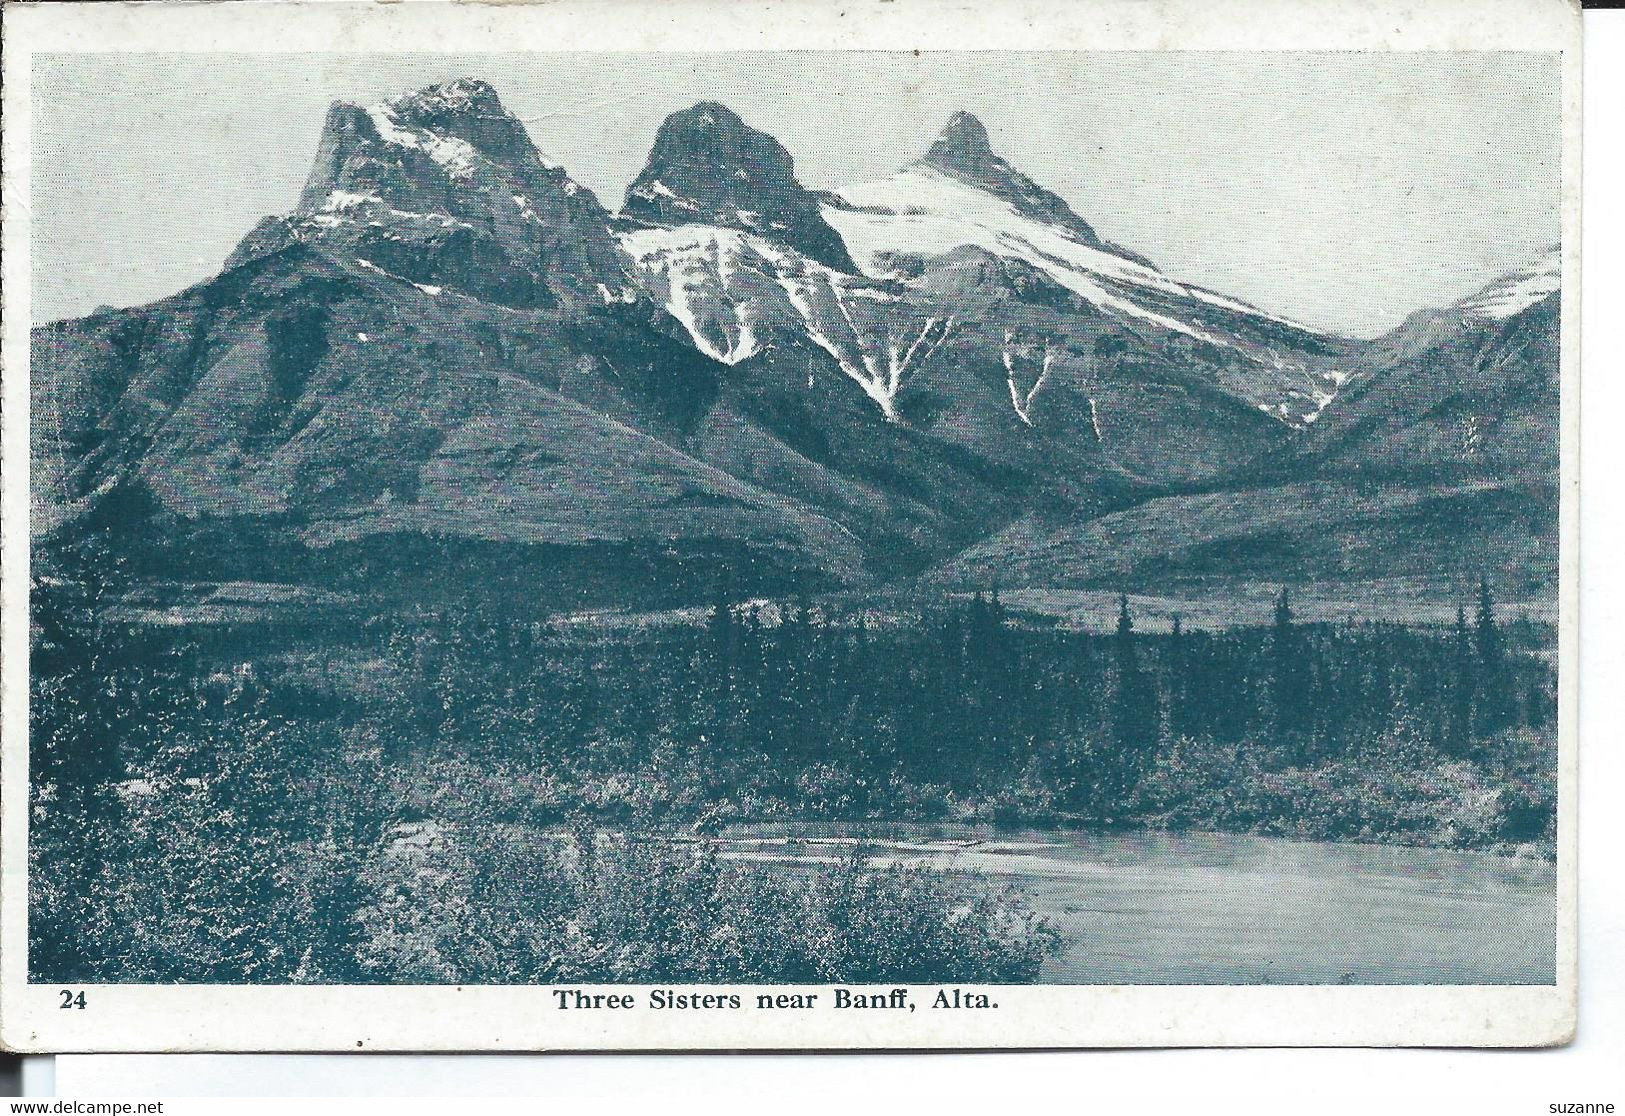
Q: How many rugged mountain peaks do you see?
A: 3